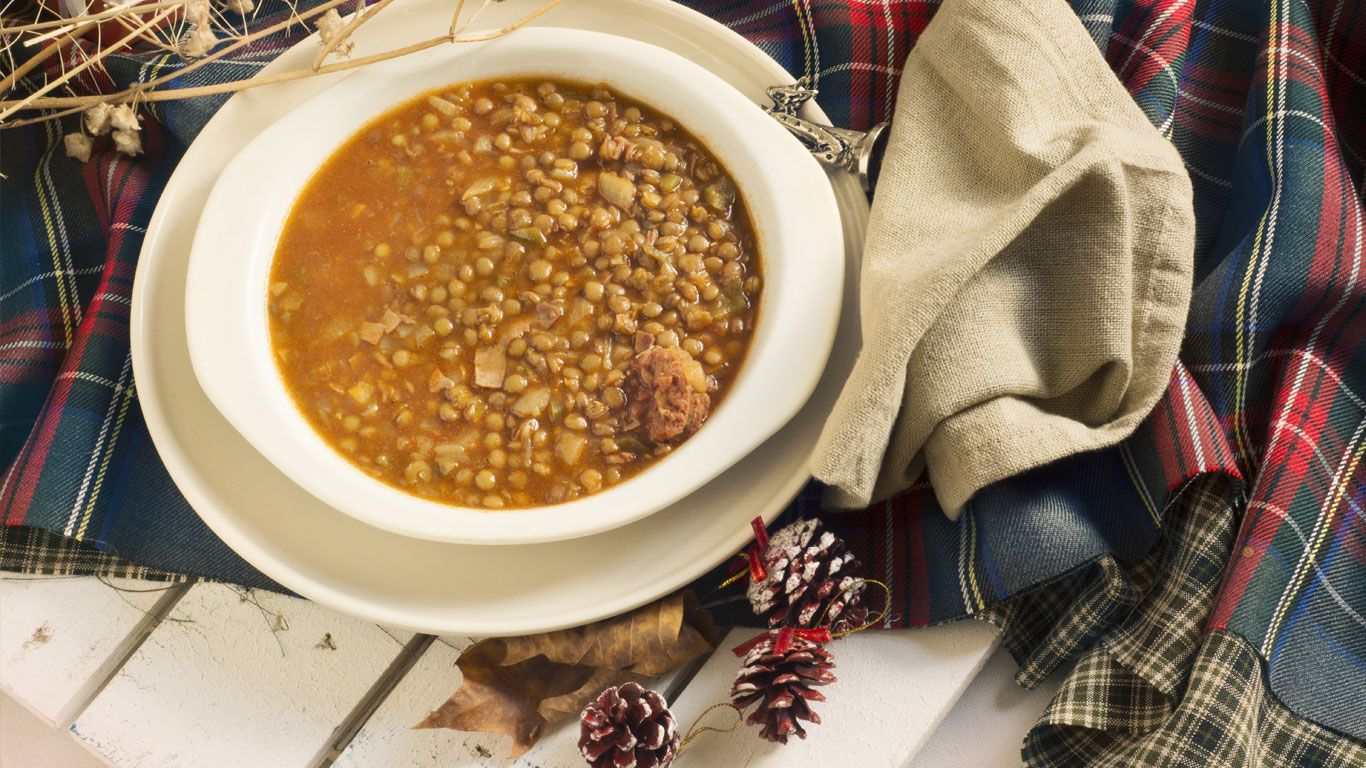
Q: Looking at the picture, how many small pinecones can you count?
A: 3